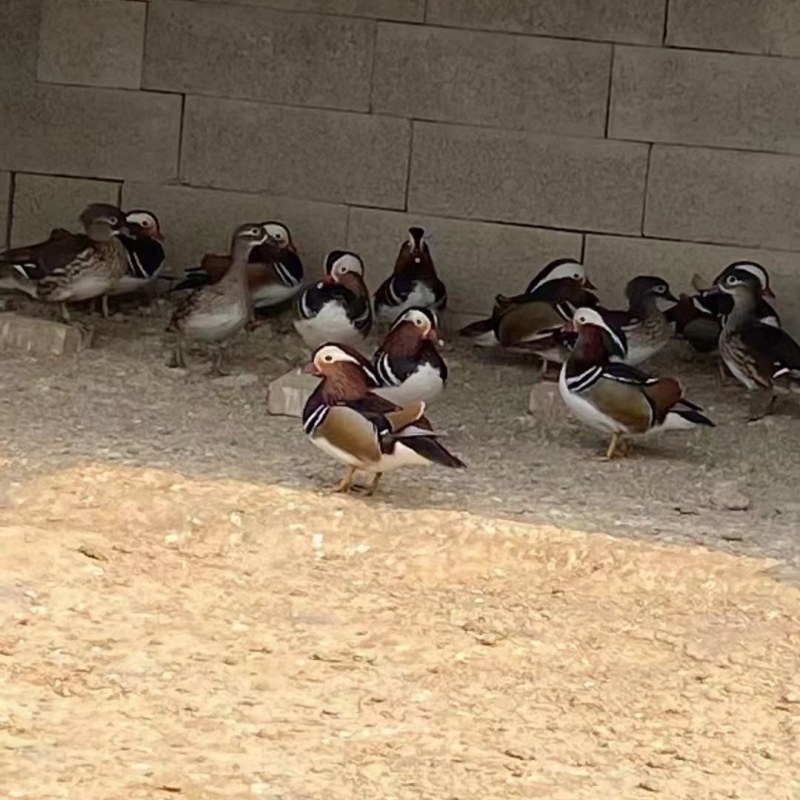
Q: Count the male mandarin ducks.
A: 9